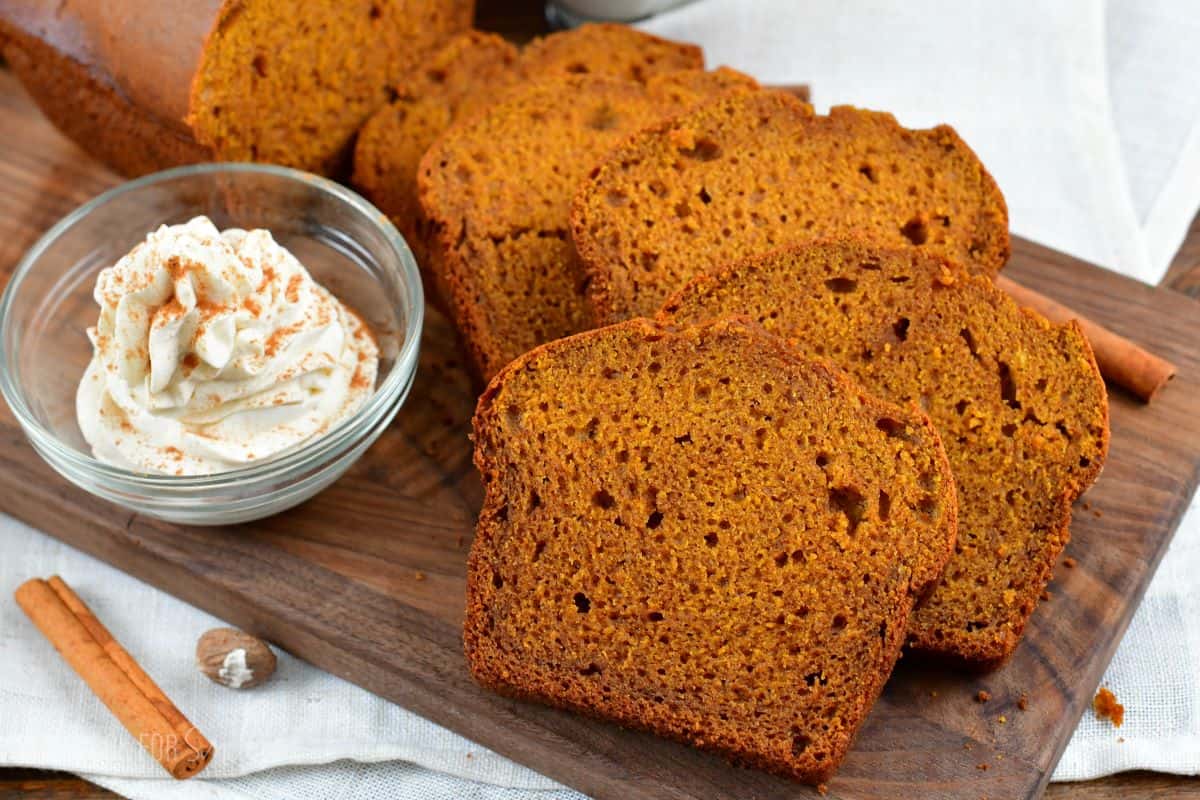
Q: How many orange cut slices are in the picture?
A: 5